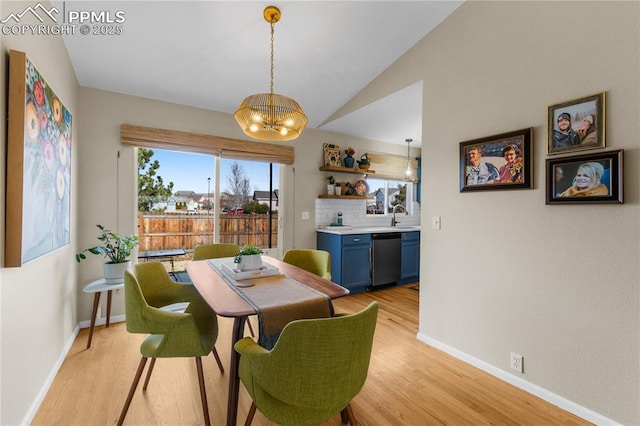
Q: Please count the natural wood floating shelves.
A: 2